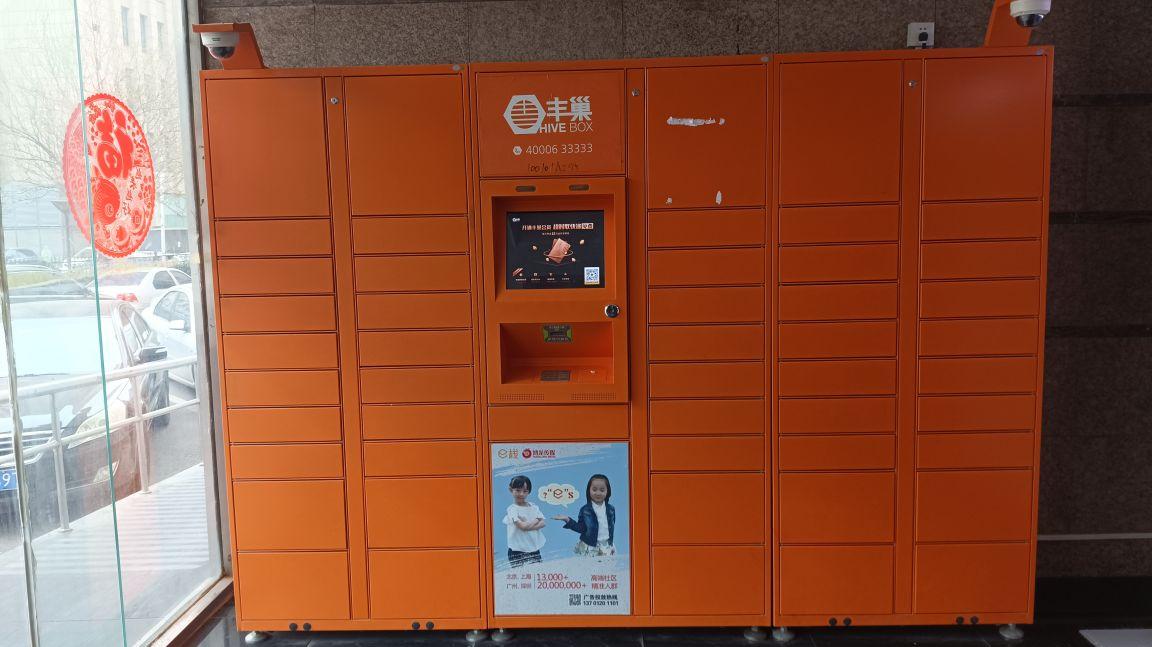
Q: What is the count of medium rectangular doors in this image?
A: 10